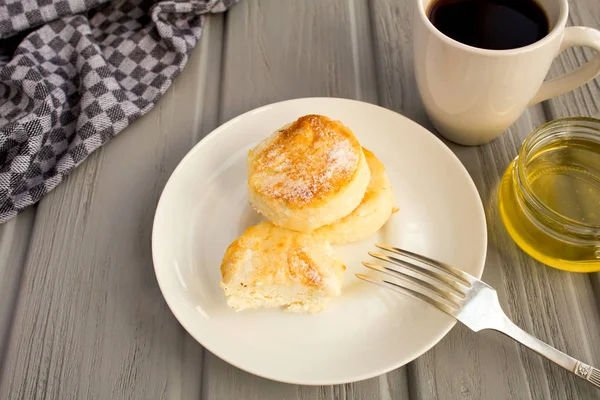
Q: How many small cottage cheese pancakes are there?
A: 3